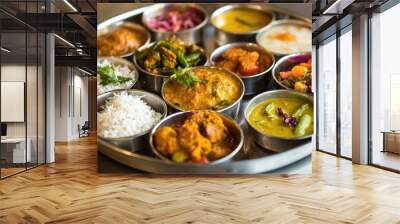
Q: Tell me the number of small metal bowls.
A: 12